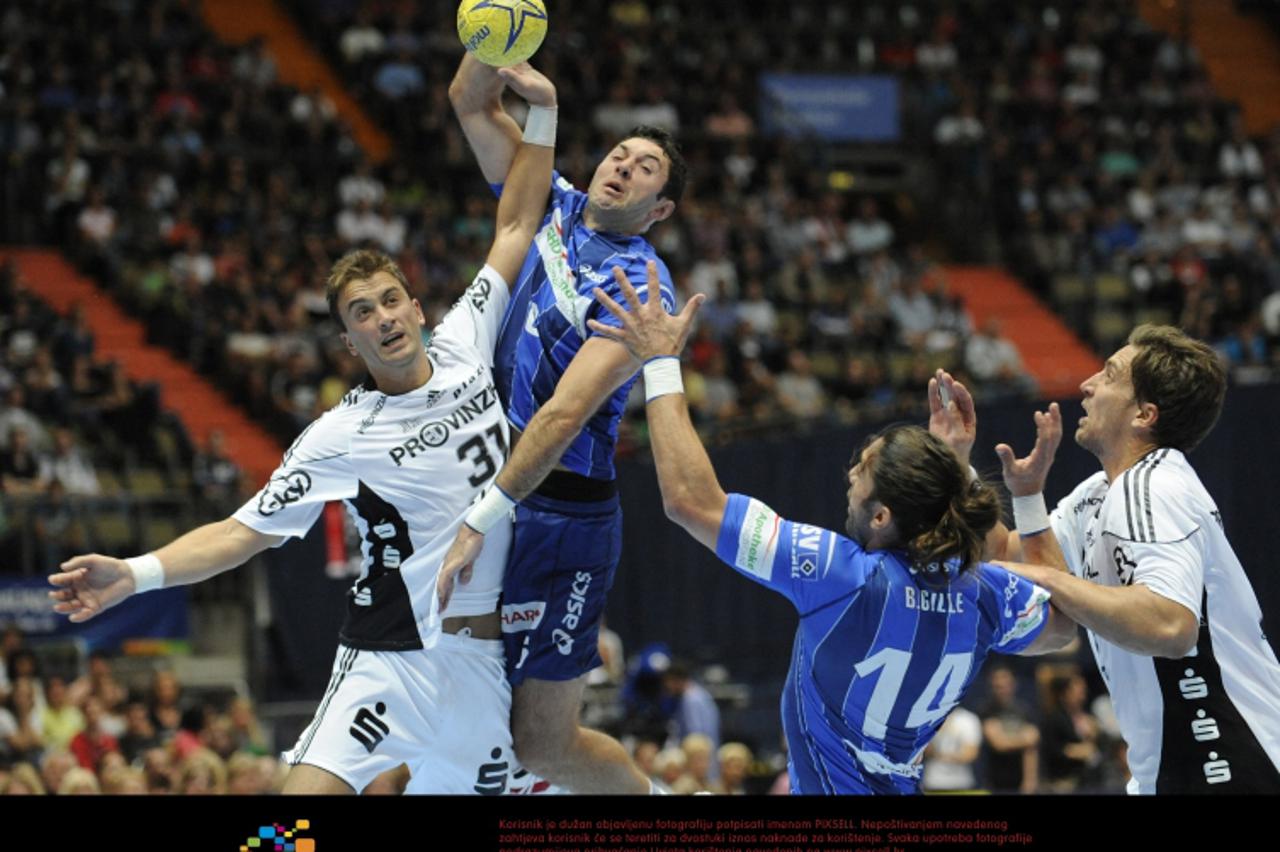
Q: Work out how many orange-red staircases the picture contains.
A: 4